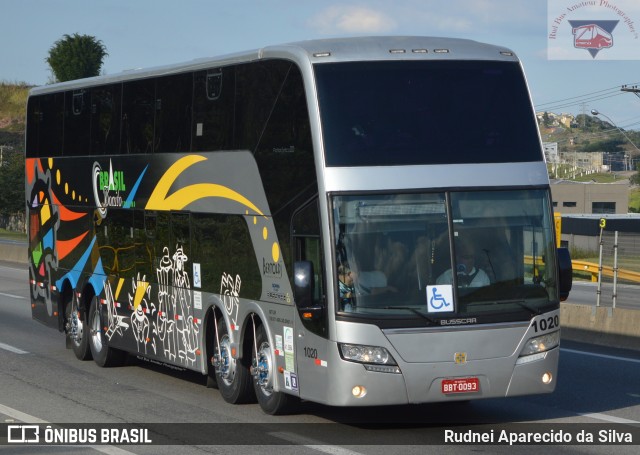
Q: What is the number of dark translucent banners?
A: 1